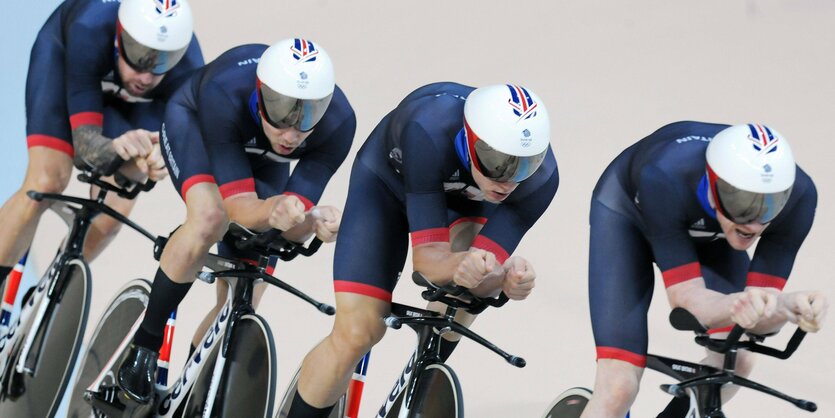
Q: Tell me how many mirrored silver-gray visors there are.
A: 4